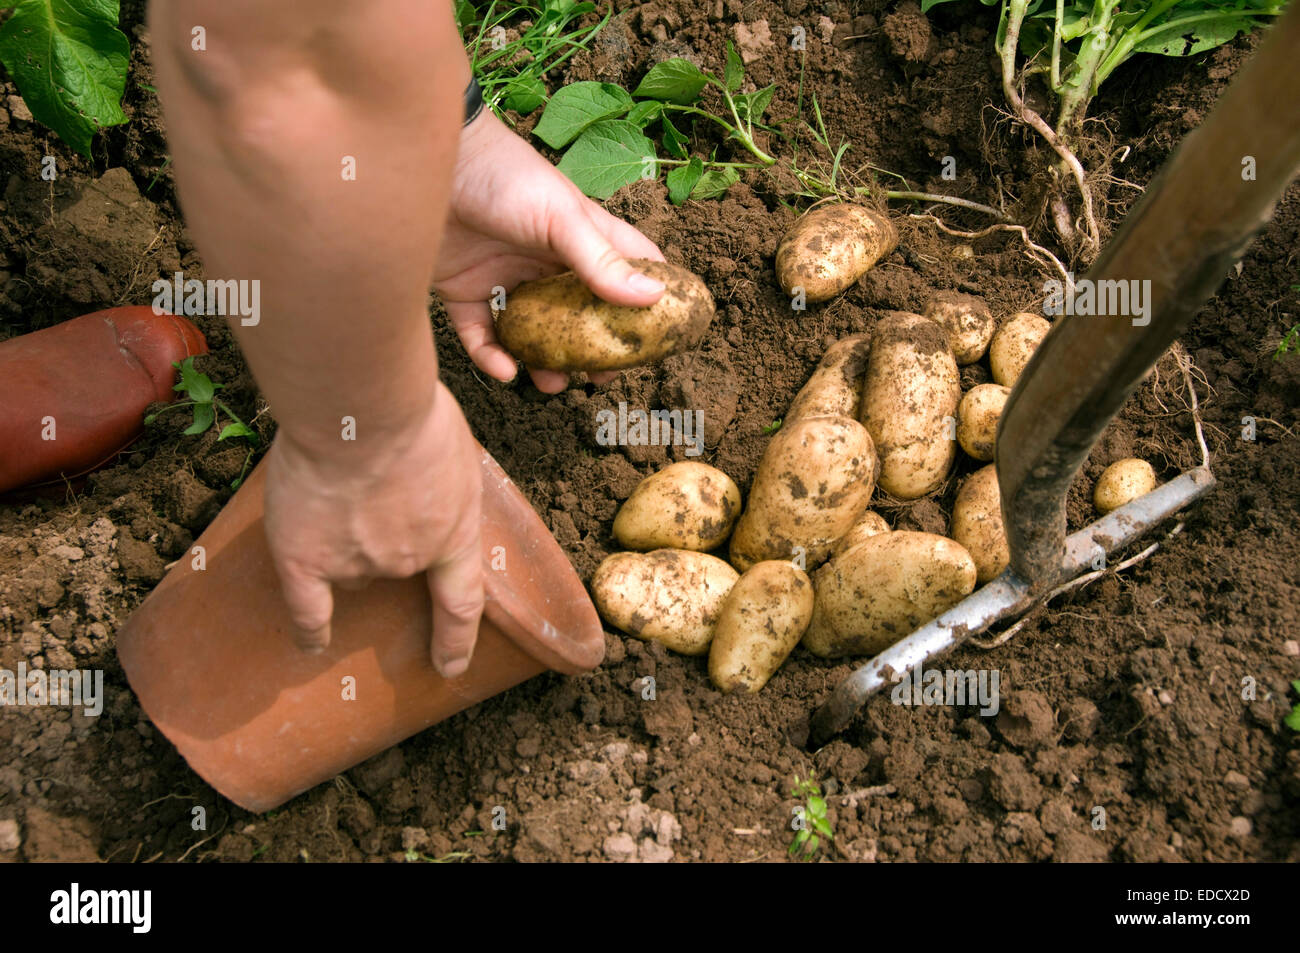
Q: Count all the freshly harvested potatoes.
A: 15